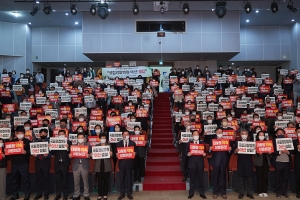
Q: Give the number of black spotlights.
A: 11